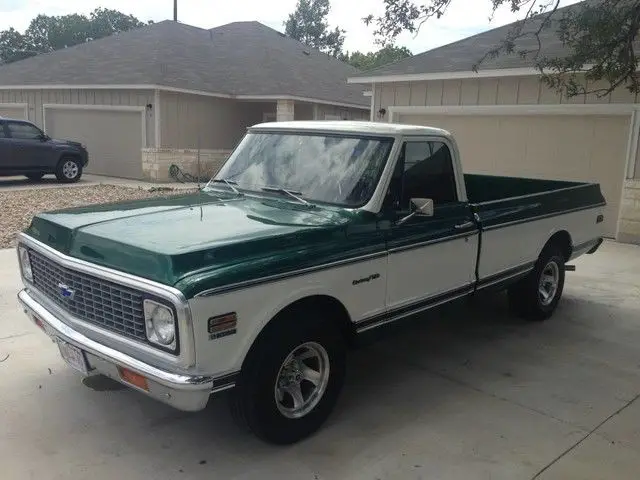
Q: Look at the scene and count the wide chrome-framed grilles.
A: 1